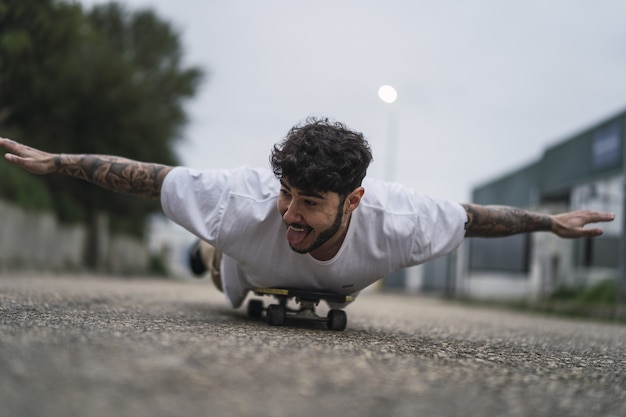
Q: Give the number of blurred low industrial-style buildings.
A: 1